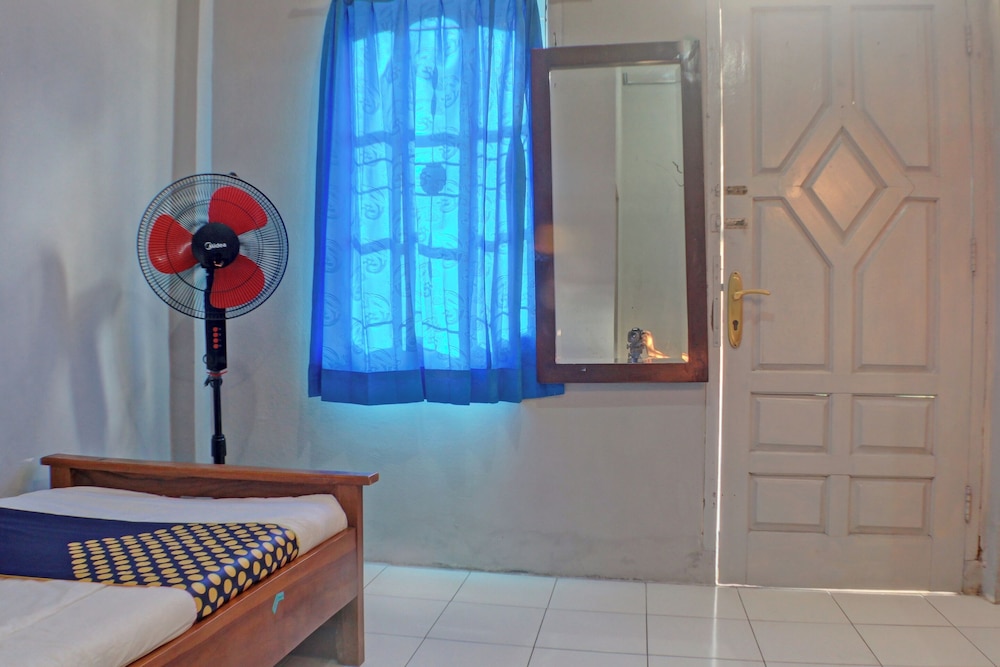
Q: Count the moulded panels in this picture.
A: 9